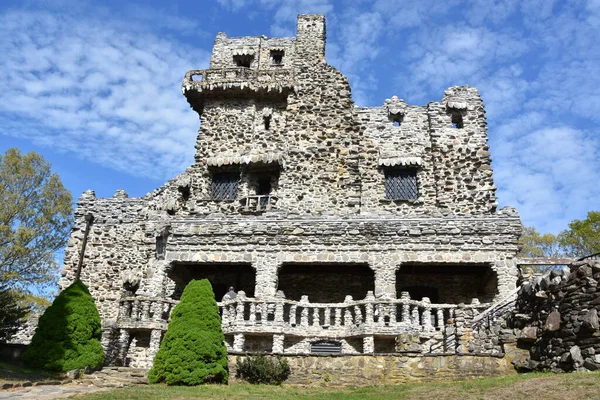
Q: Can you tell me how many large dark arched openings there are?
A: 3